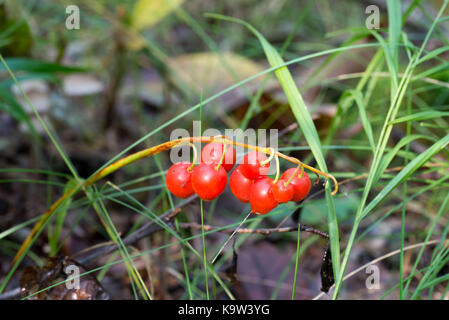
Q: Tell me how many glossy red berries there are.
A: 8